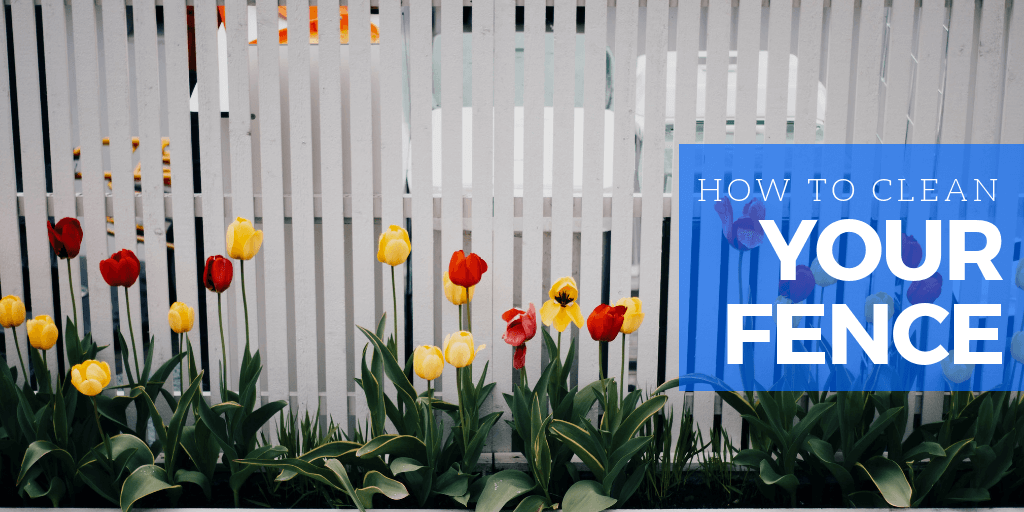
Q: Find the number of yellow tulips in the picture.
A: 11